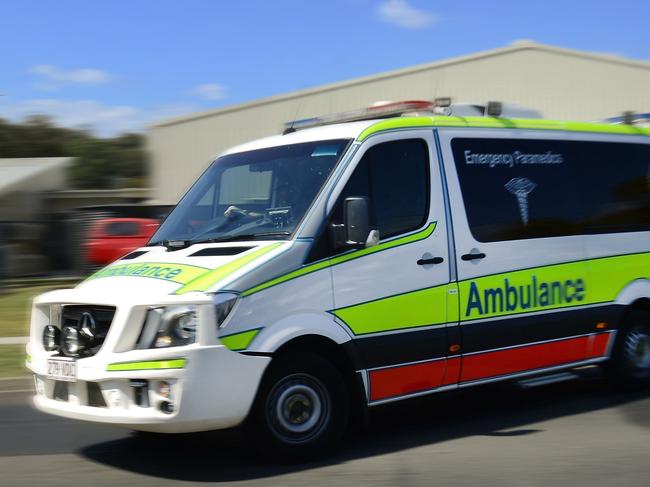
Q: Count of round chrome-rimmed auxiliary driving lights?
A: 2